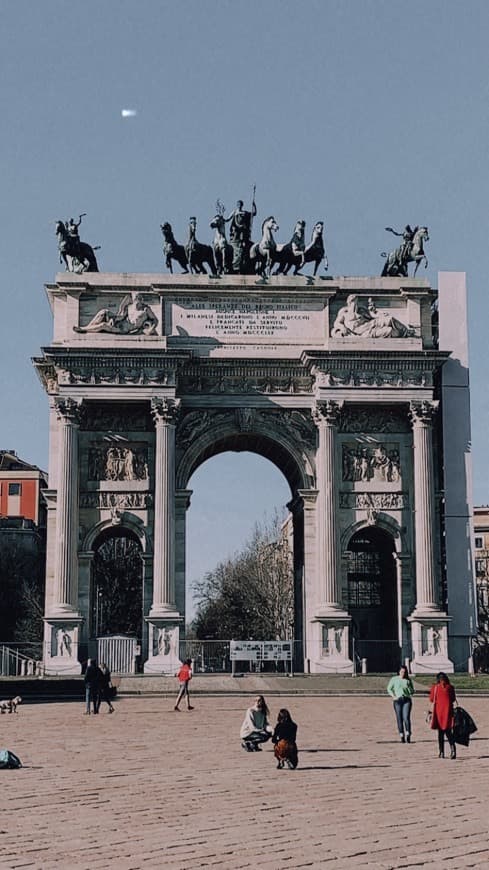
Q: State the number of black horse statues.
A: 8